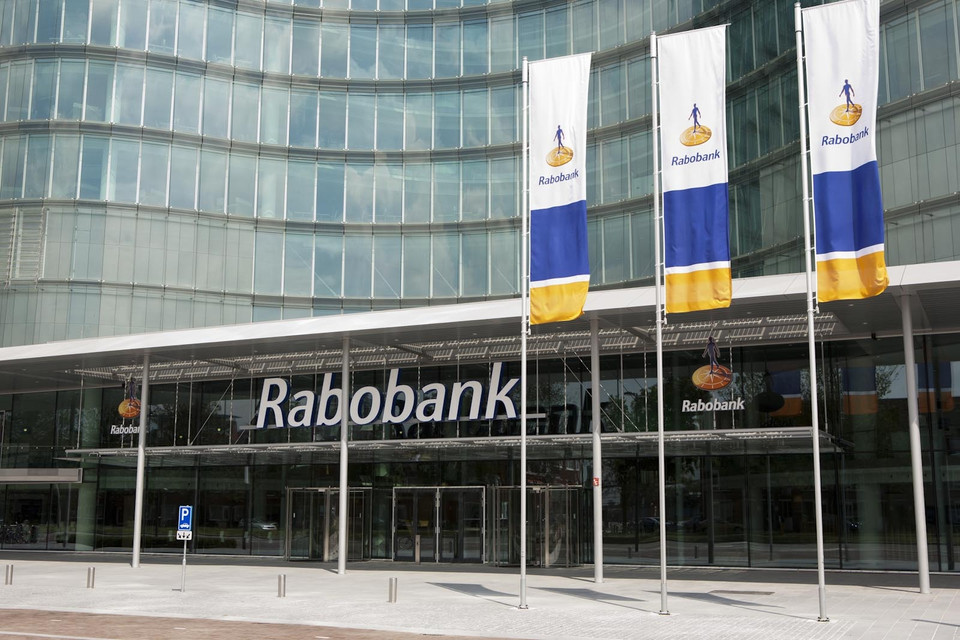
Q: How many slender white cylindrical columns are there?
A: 4